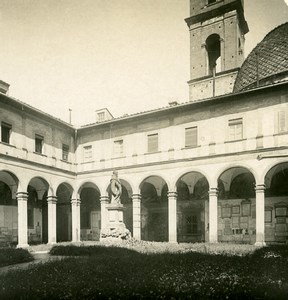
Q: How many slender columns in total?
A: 8